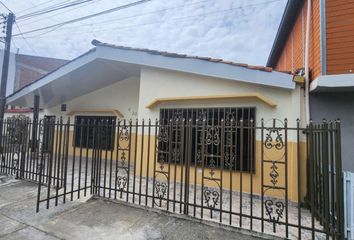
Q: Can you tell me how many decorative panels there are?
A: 4